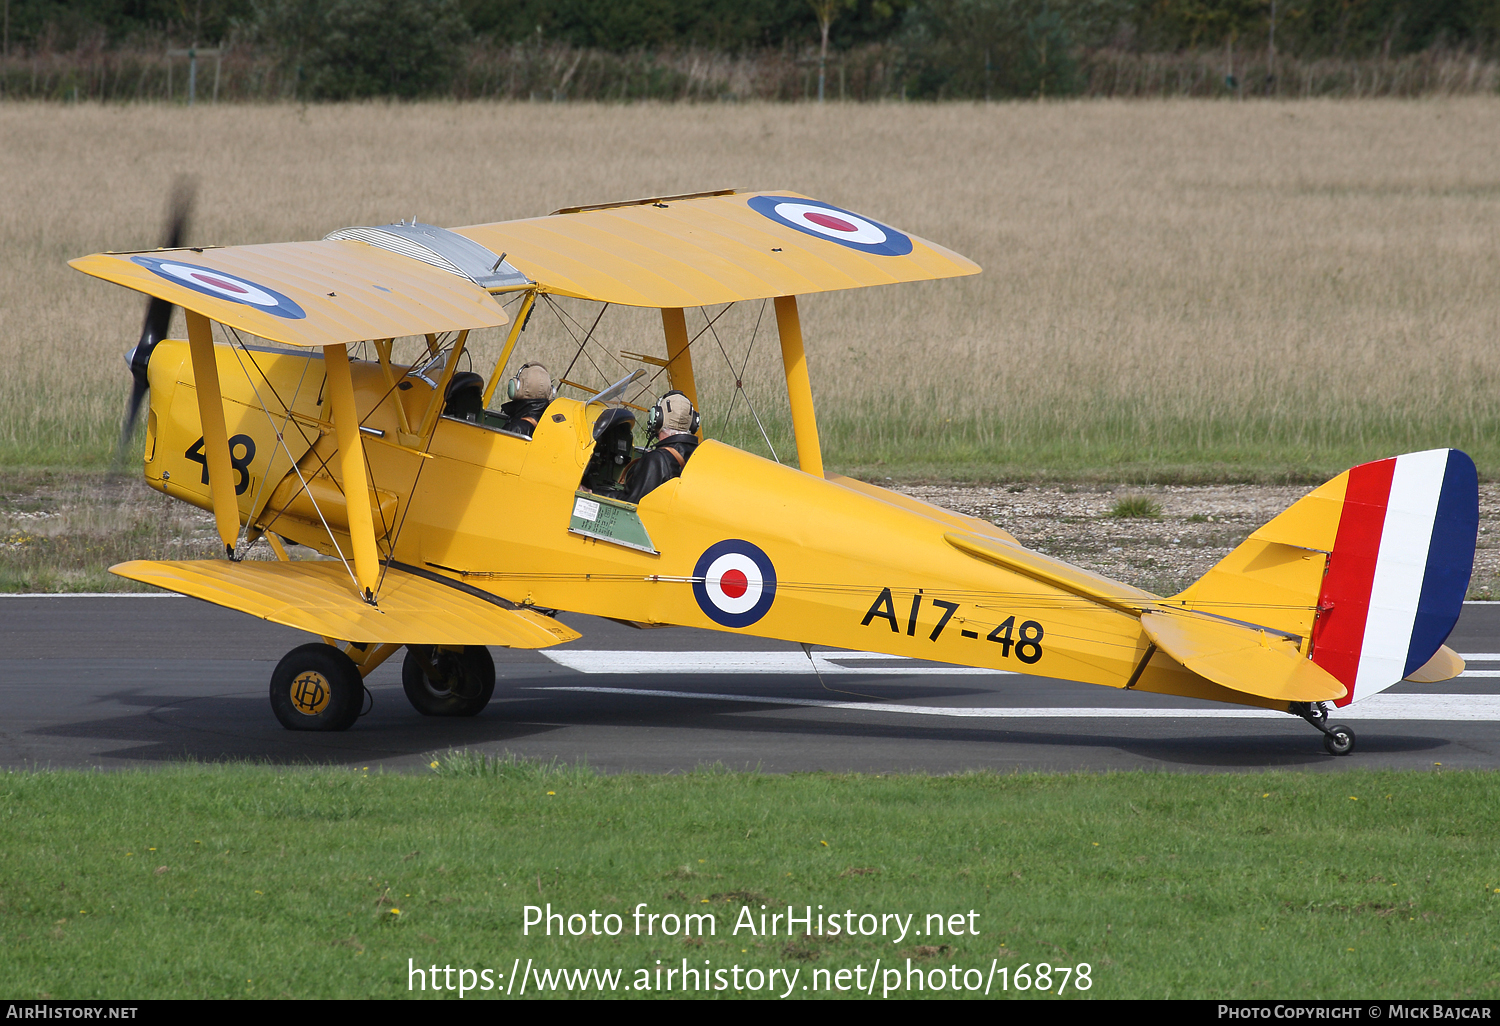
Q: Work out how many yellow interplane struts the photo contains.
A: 4